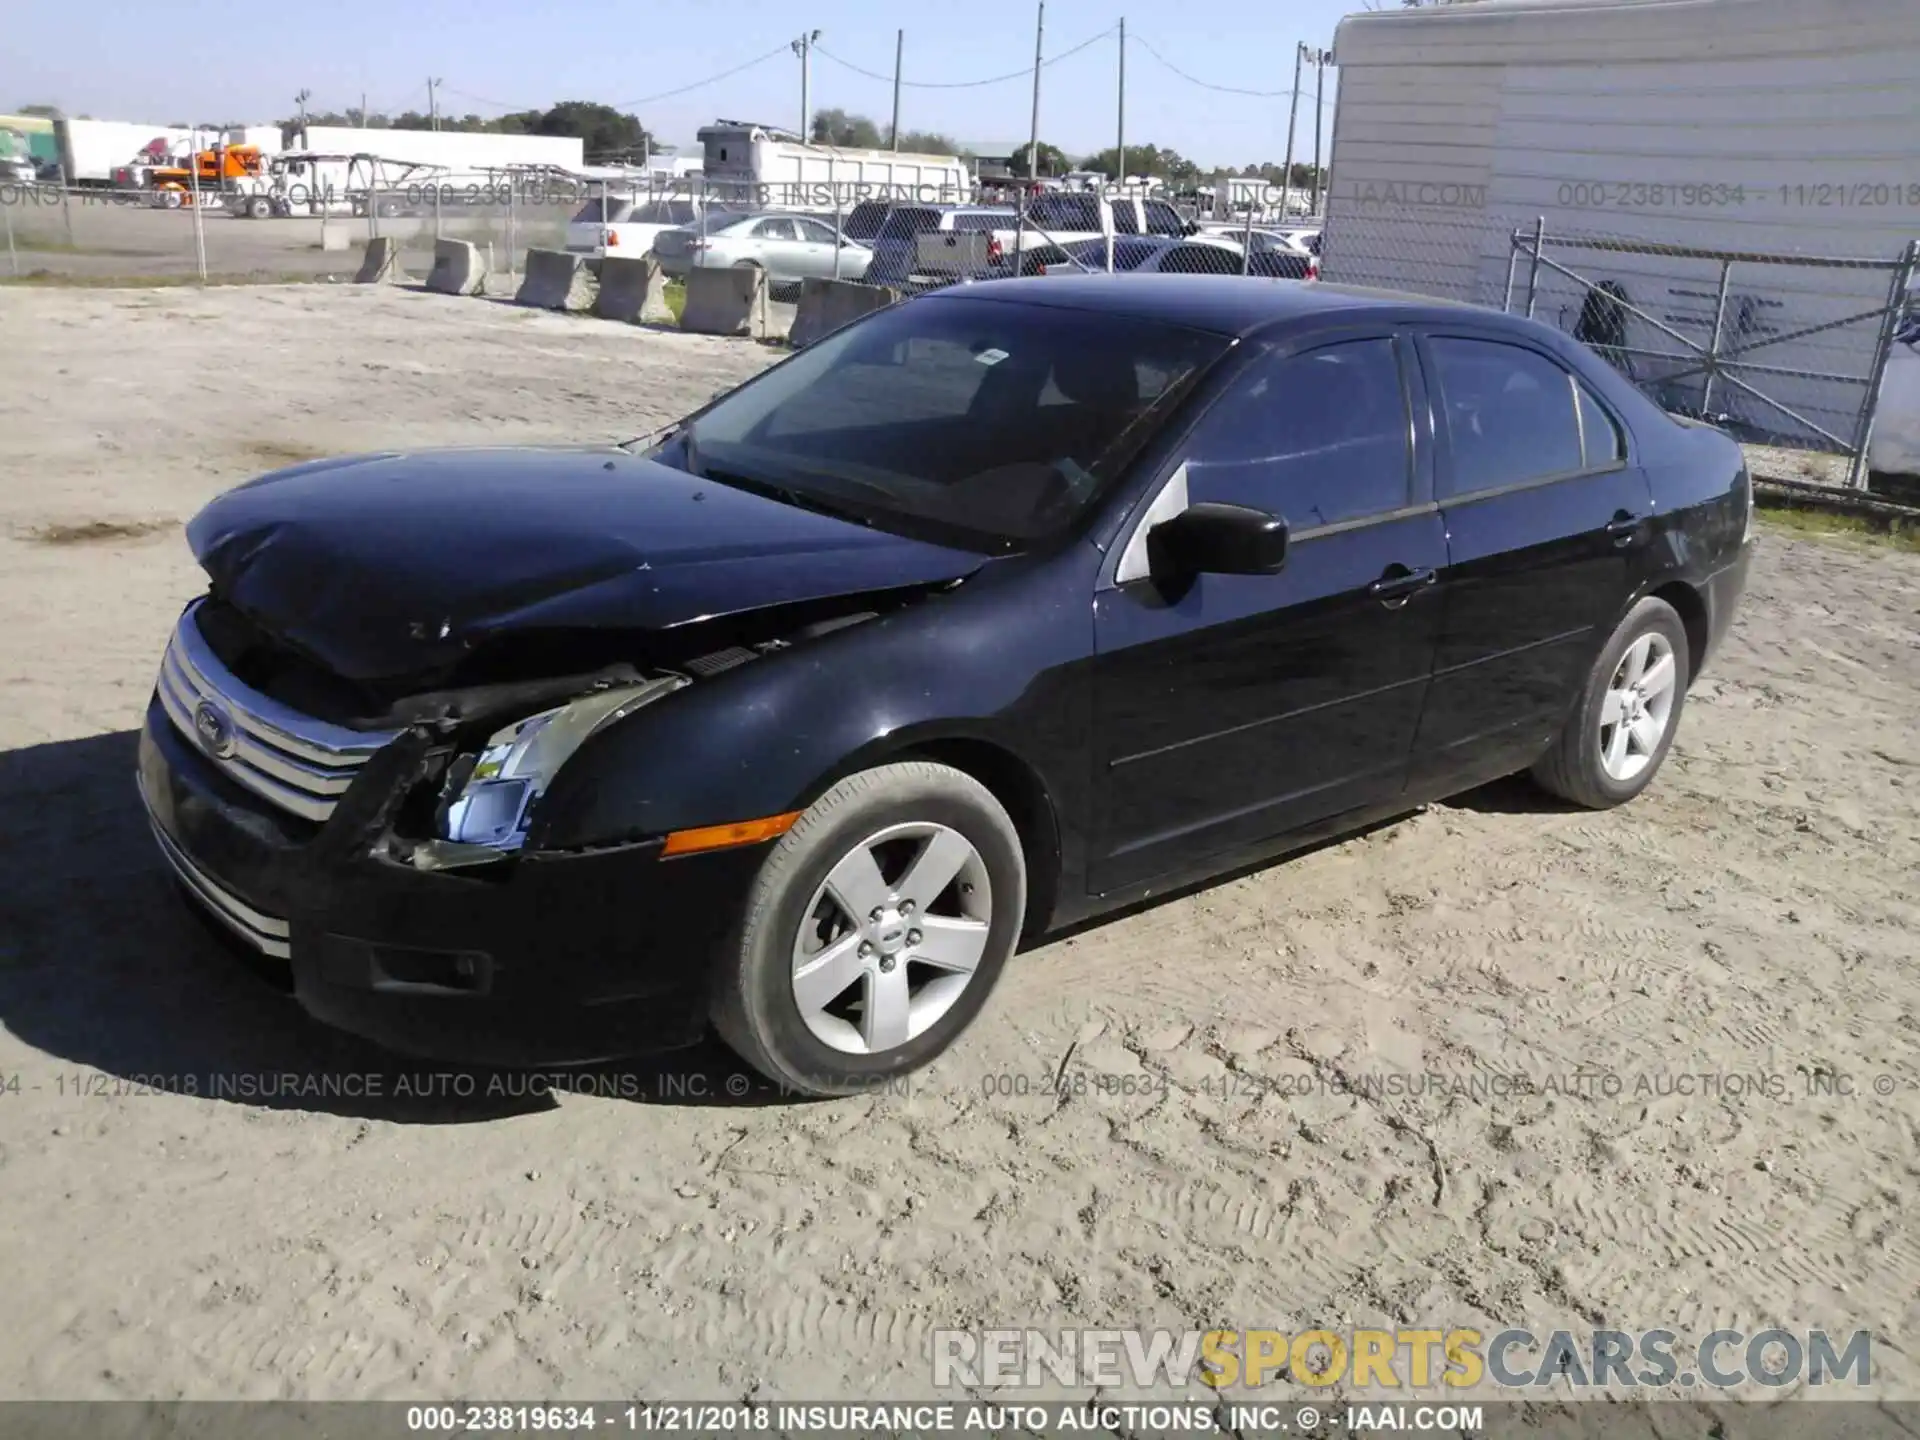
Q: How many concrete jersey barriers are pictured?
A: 6